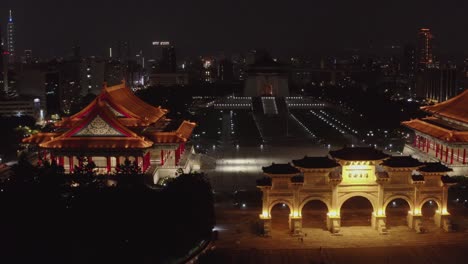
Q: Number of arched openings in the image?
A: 5